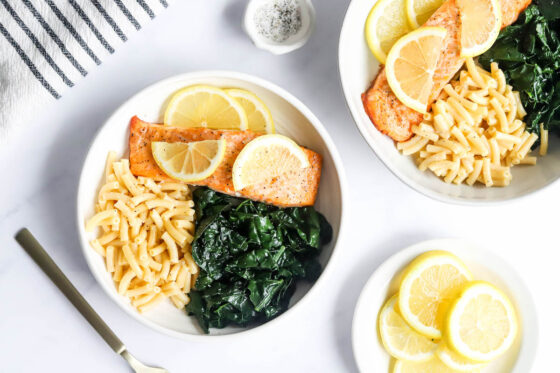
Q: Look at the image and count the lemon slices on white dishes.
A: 13